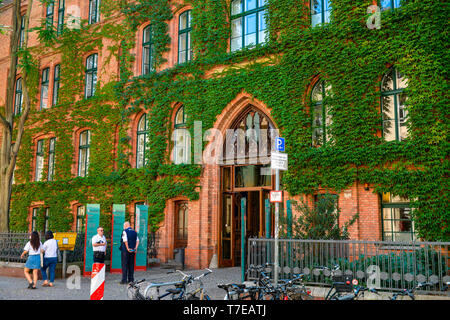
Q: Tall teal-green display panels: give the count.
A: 3